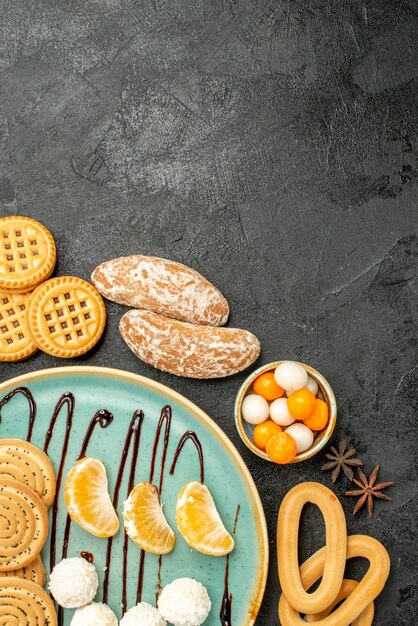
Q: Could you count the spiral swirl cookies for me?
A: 4